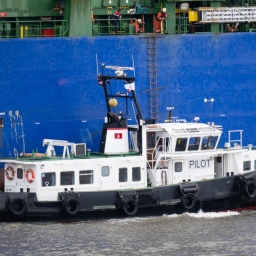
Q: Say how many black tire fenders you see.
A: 5